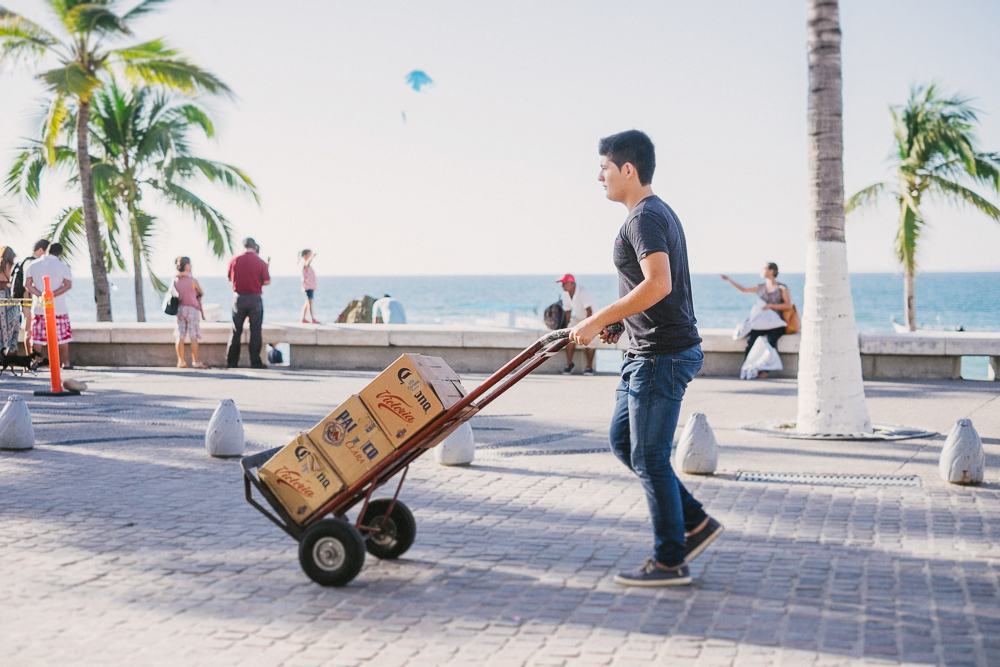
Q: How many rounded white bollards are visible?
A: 5